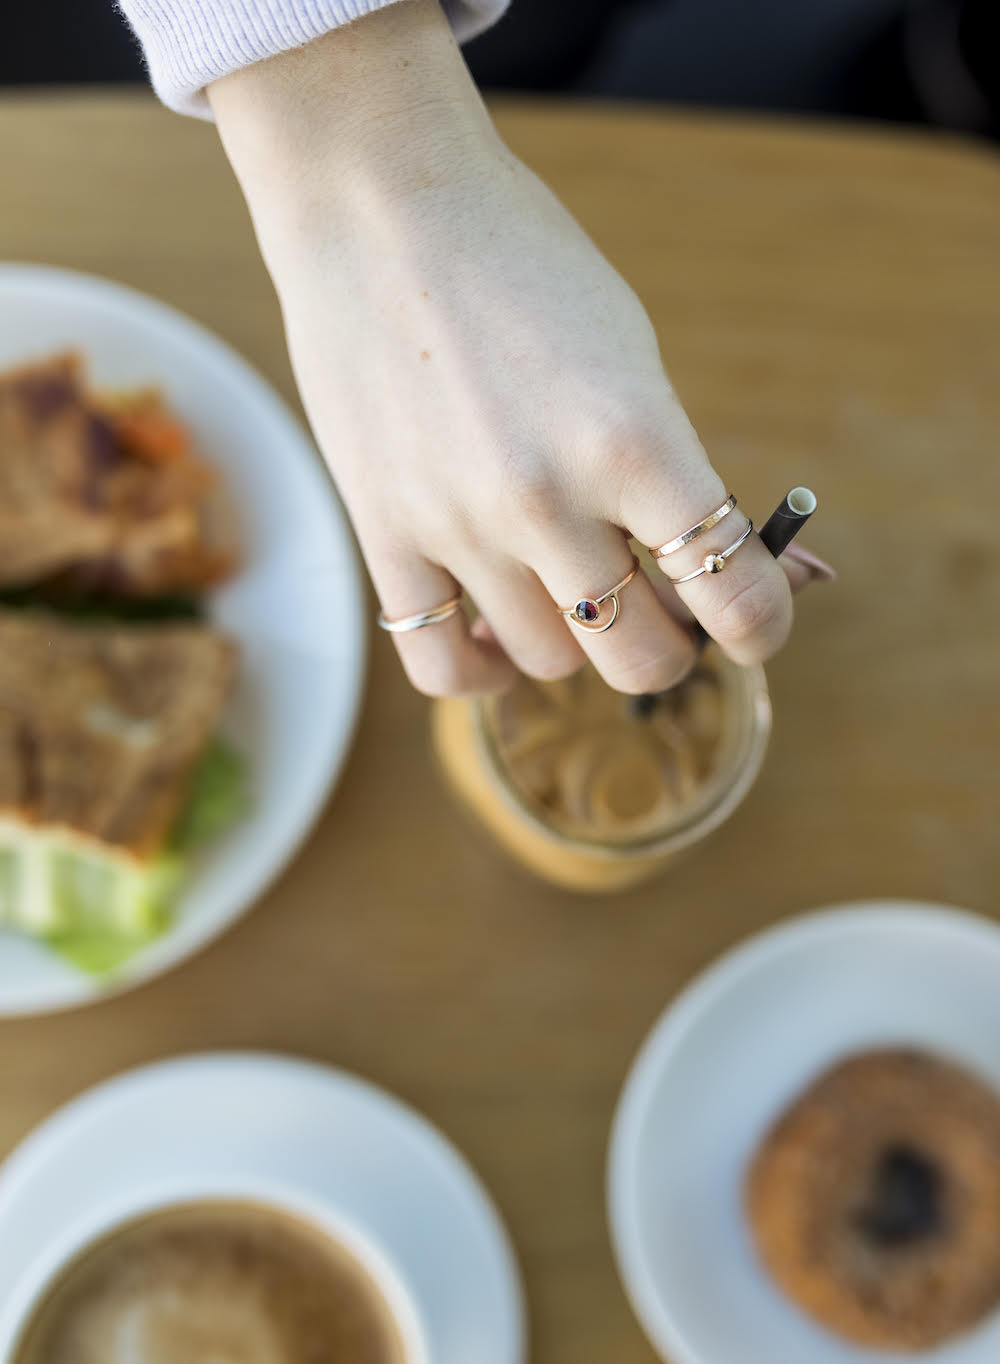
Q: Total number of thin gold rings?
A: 4